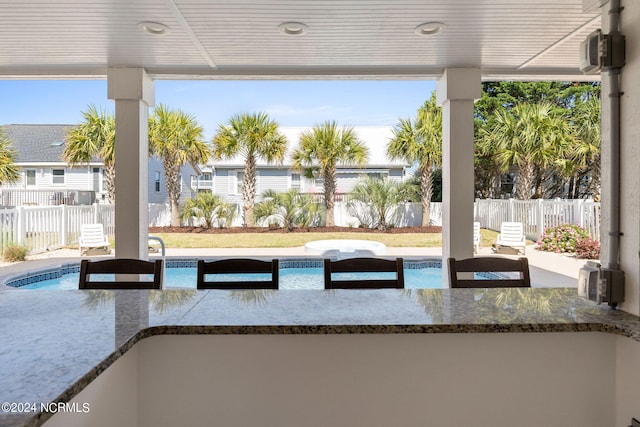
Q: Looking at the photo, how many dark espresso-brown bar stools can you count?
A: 4